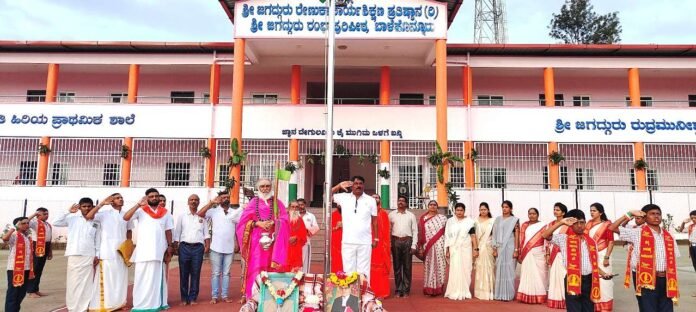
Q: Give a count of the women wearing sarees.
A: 7